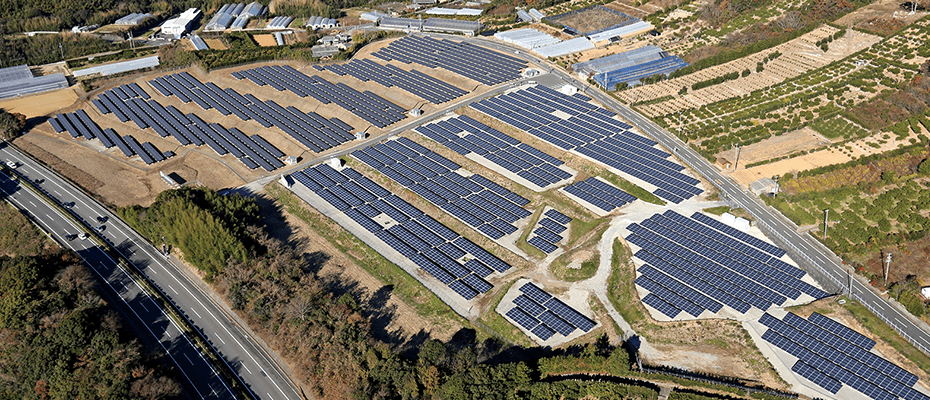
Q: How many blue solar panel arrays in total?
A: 15